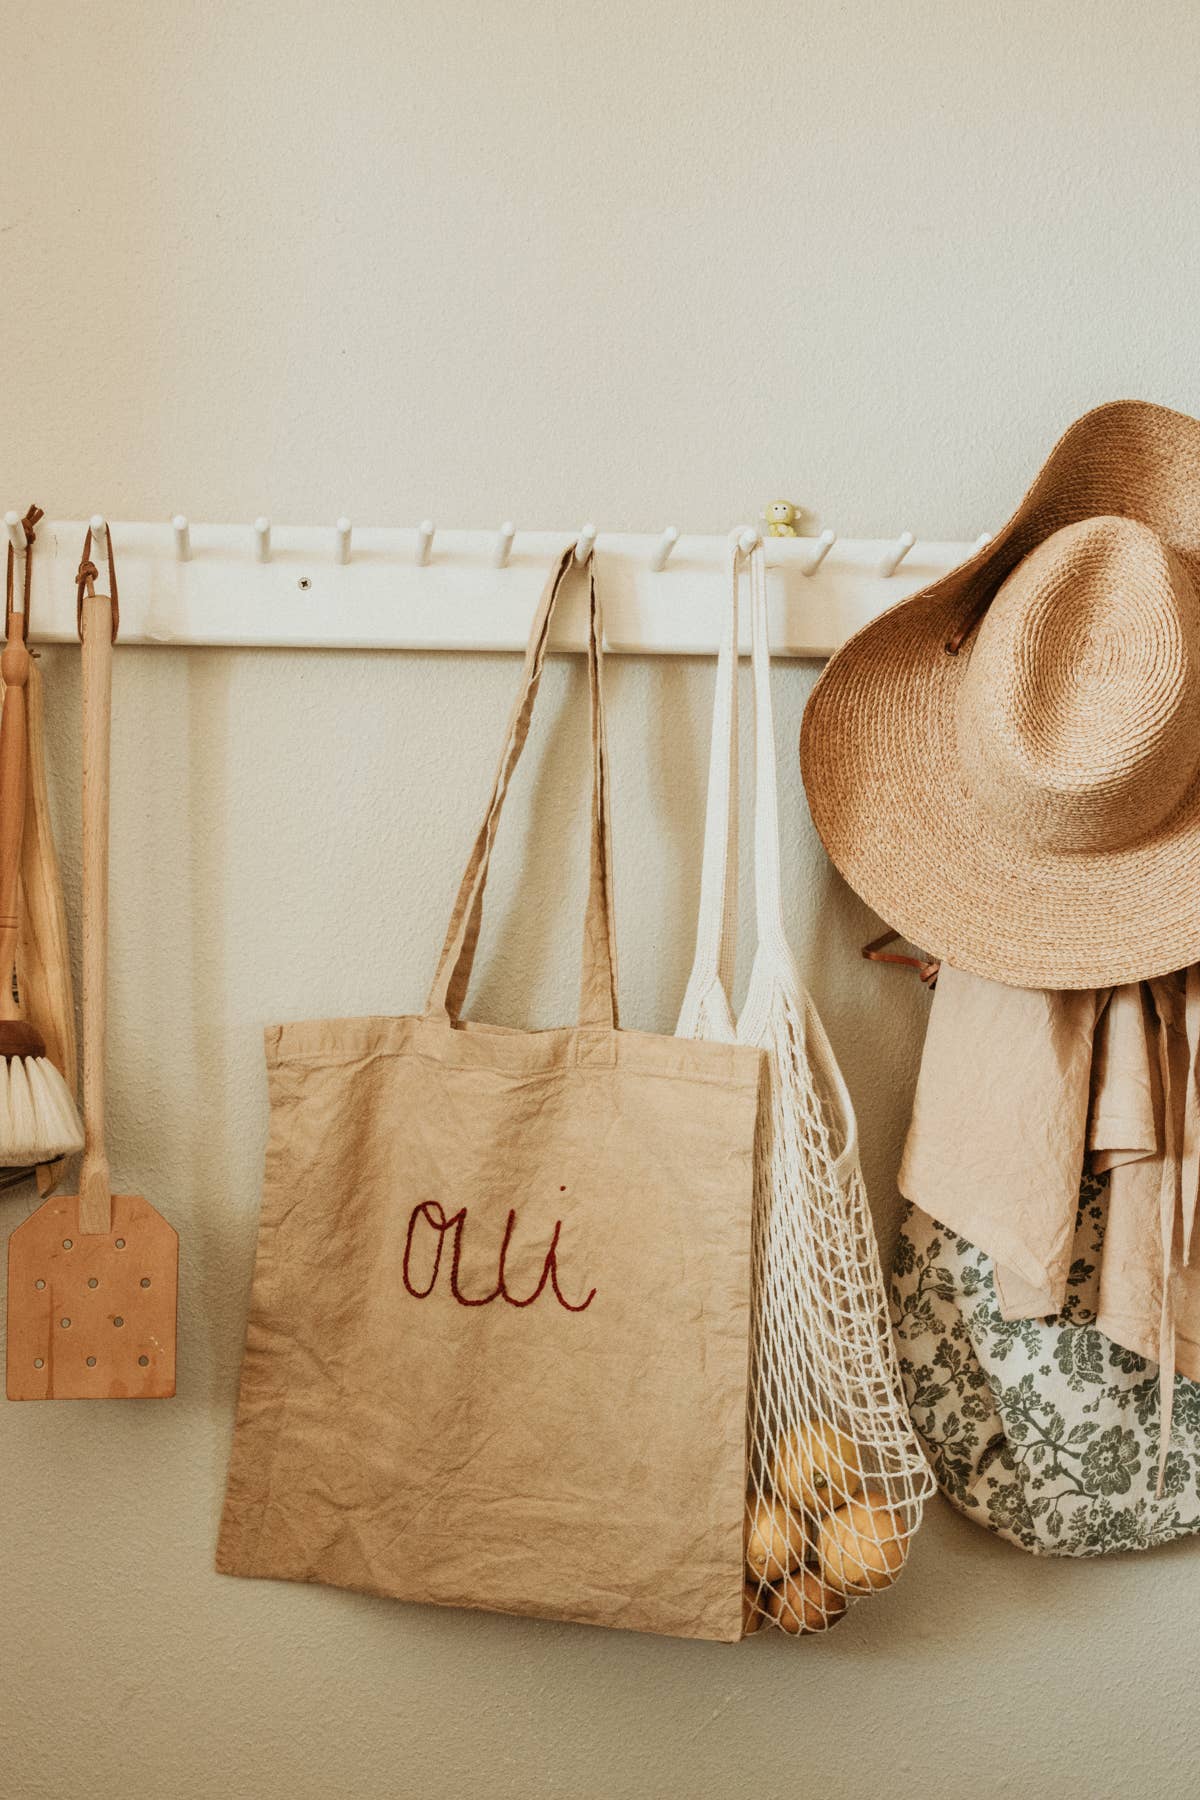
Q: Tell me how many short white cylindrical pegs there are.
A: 13